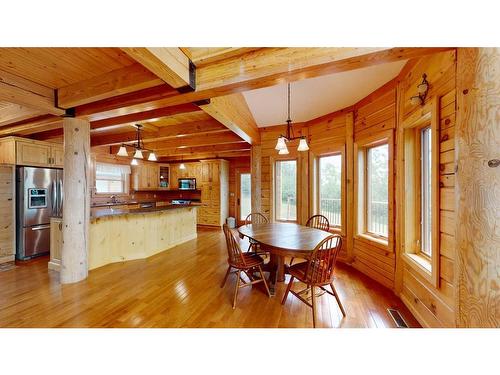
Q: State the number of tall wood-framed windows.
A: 4